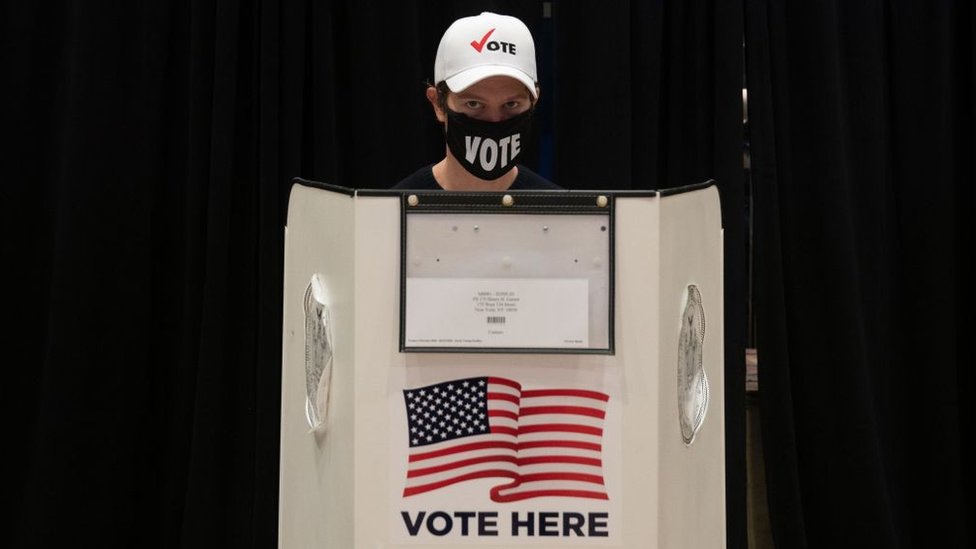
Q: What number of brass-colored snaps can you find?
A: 3